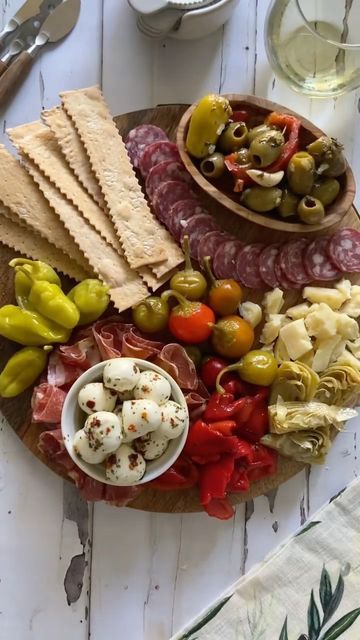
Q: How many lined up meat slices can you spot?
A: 14